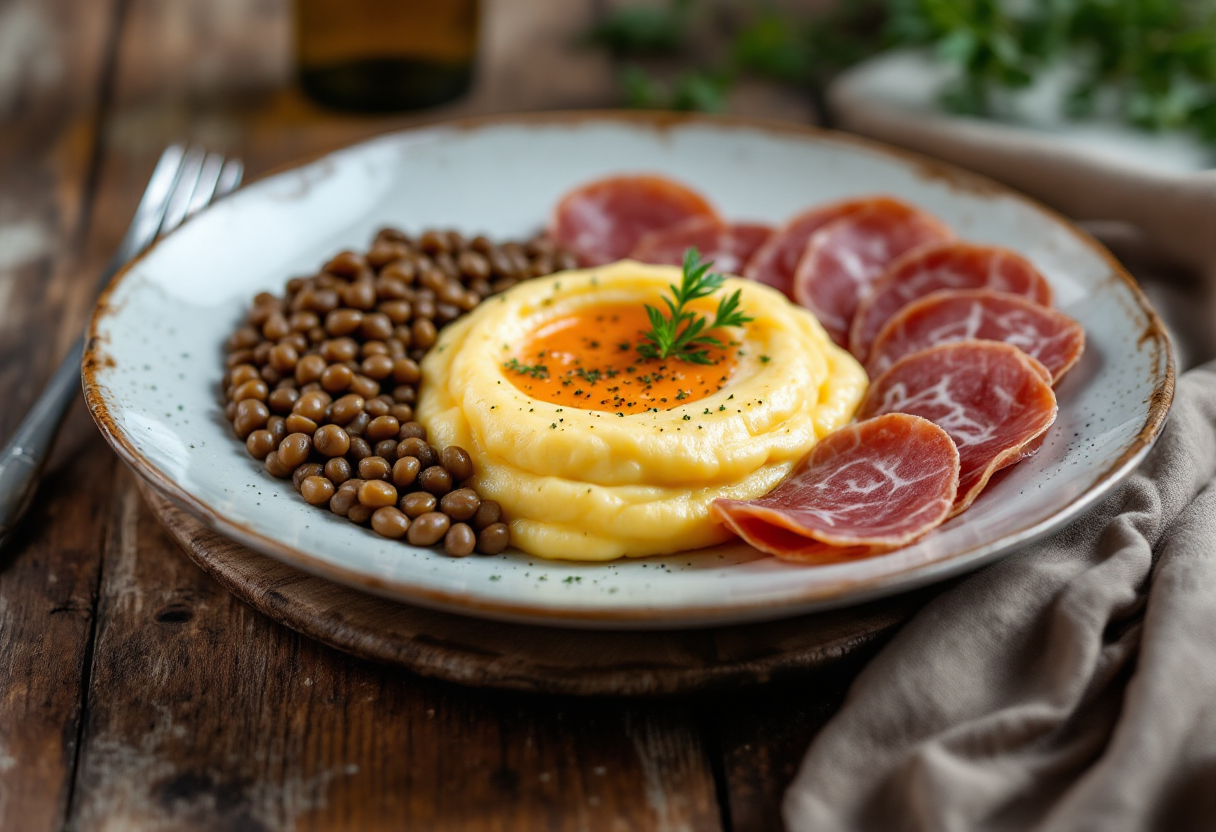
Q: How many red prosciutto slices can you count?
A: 8